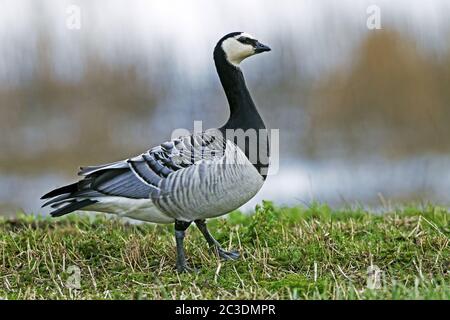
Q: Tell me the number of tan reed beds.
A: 2